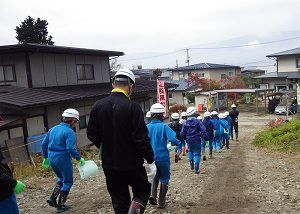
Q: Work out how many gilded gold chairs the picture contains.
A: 0